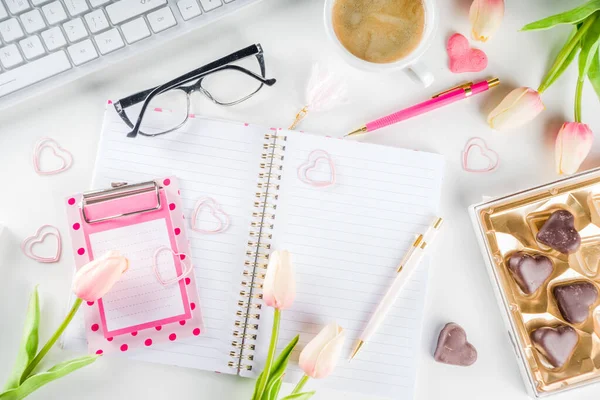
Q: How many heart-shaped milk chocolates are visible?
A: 5